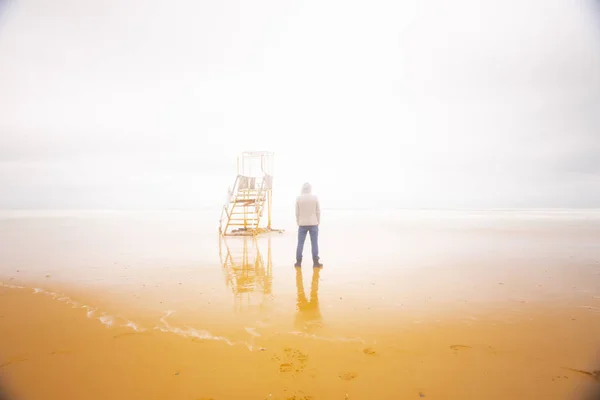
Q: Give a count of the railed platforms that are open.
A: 1